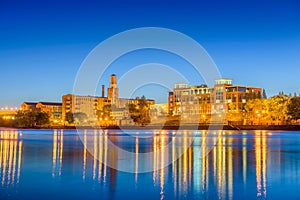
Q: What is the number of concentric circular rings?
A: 2